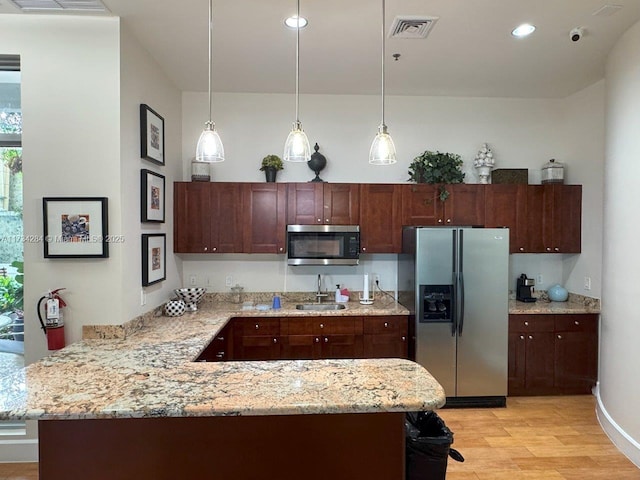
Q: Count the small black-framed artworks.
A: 4